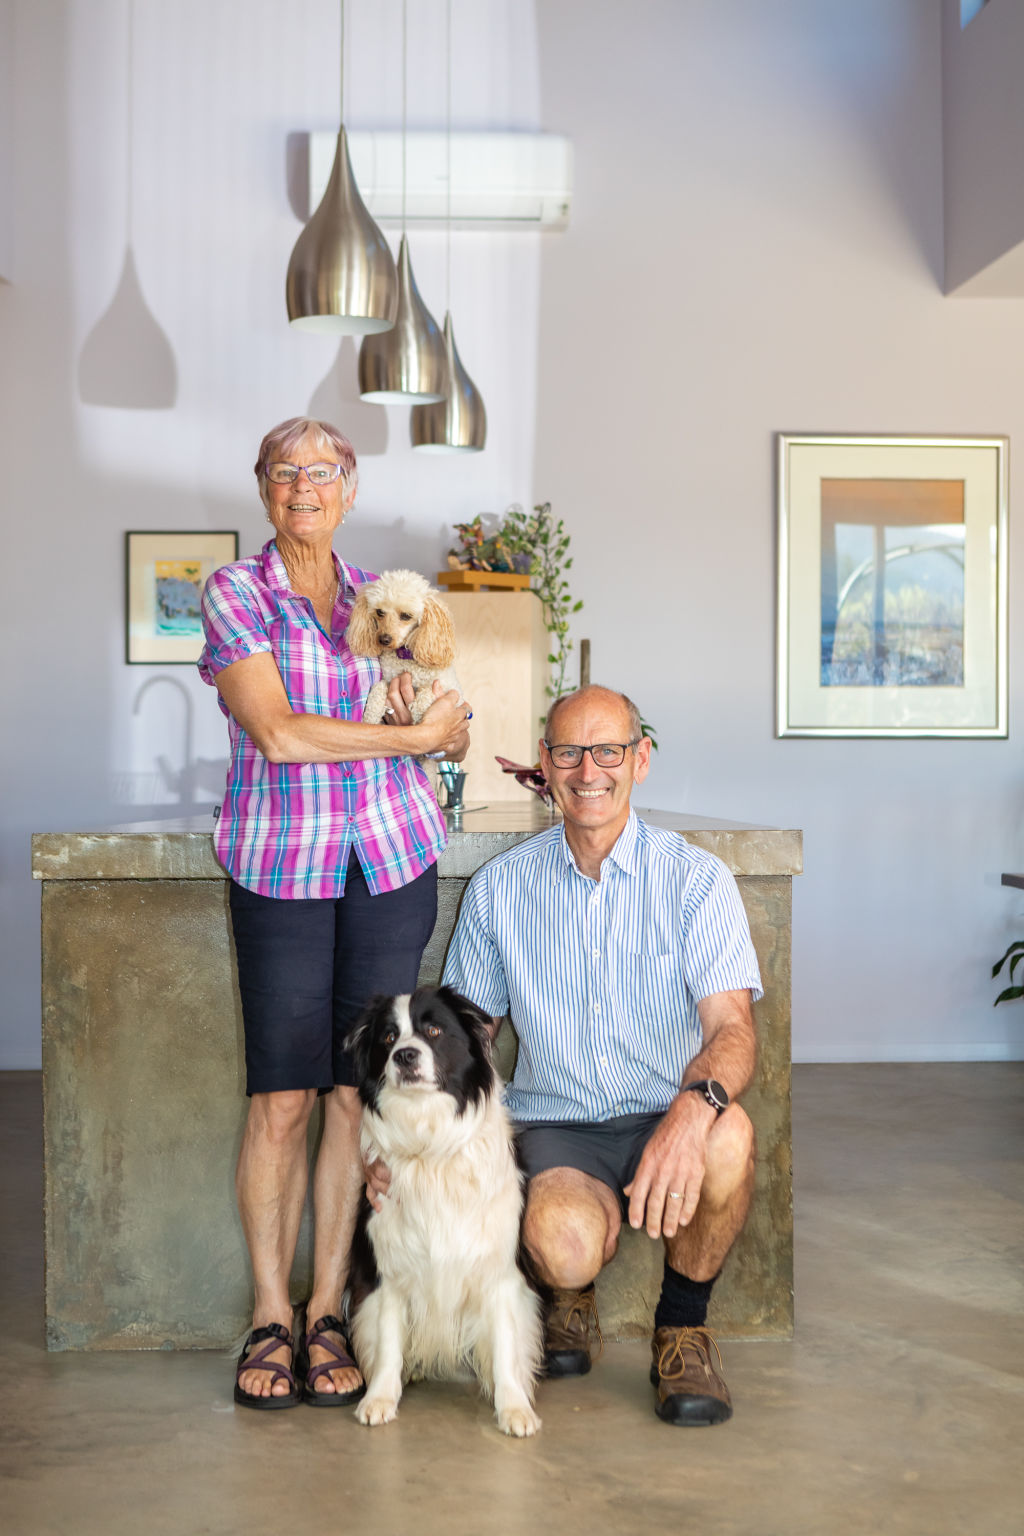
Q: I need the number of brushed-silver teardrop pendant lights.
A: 3